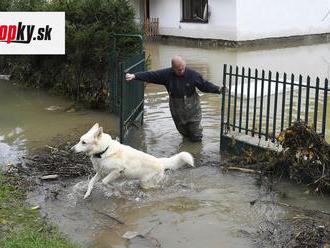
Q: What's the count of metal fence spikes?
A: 14